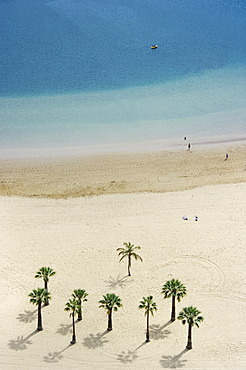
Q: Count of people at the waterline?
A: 3